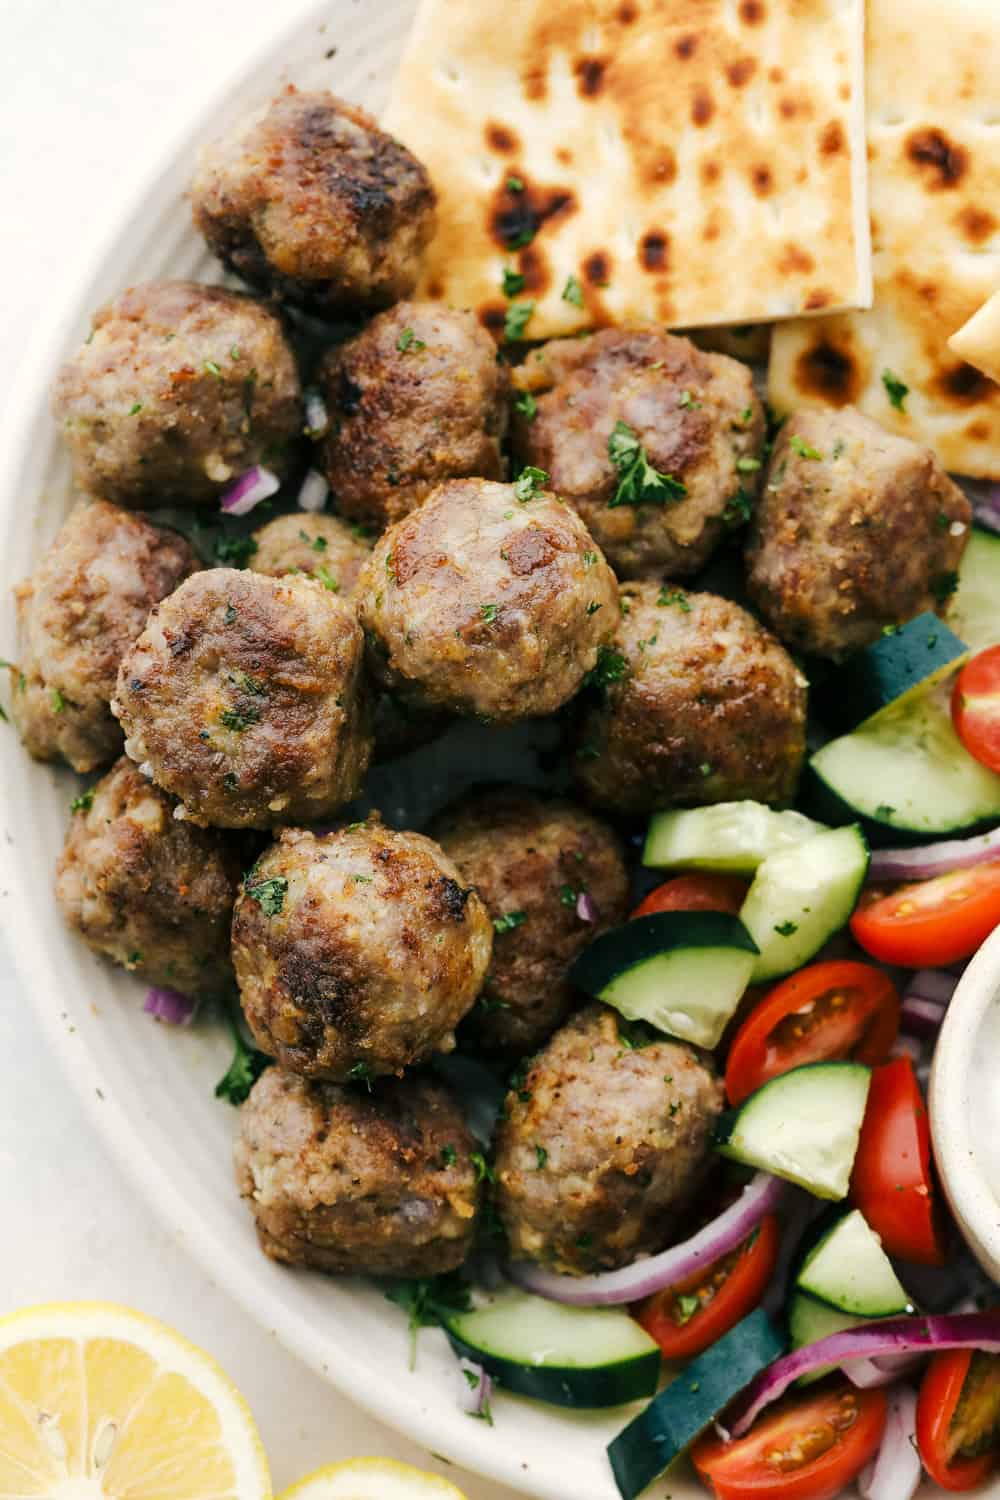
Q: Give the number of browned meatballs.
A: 15